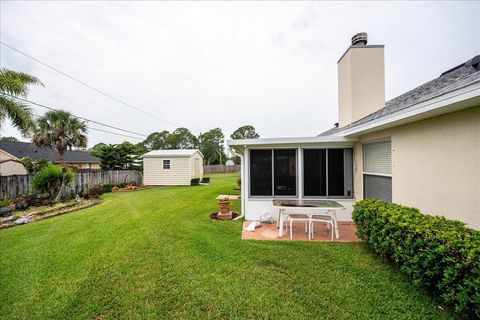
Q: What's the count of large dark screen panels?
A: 4